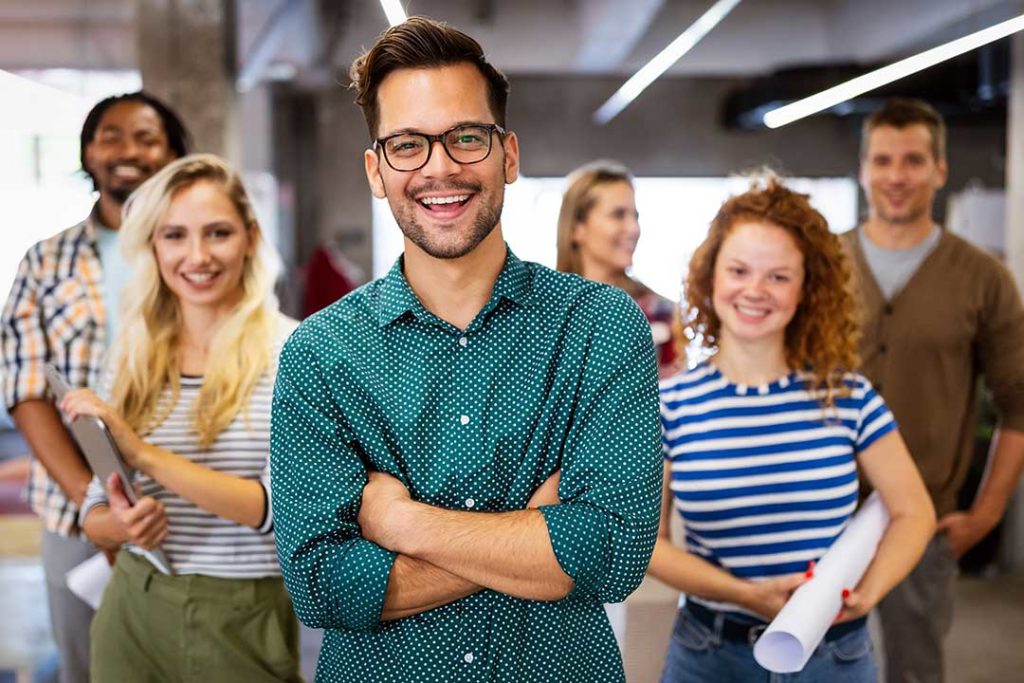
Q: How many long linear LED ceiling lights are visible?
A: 3